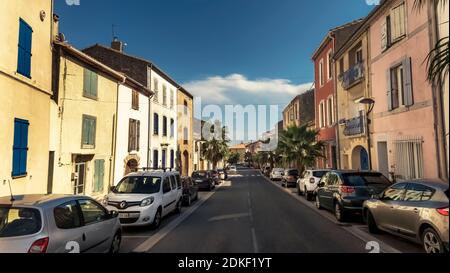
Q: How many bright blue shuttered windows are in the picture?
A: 2